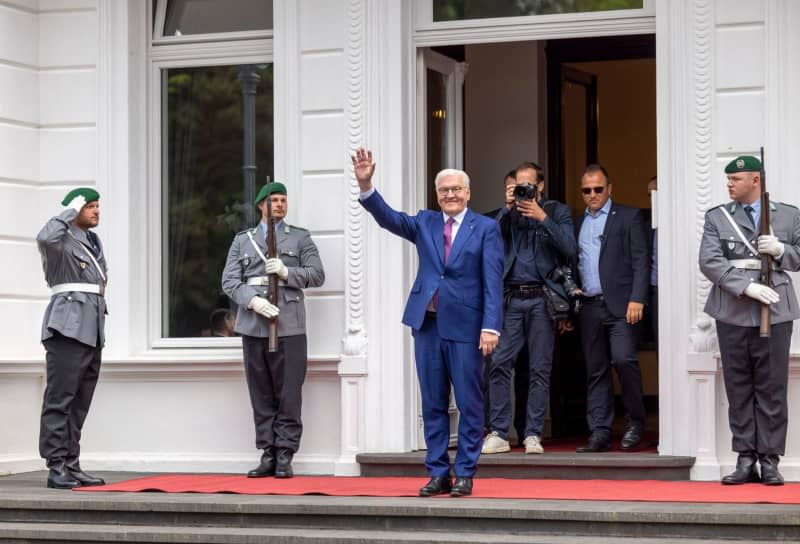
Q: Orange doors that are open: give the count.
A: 0